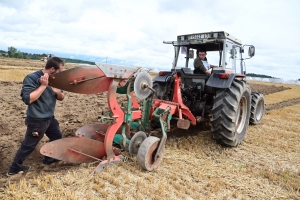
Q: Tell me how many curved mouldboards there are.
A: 3